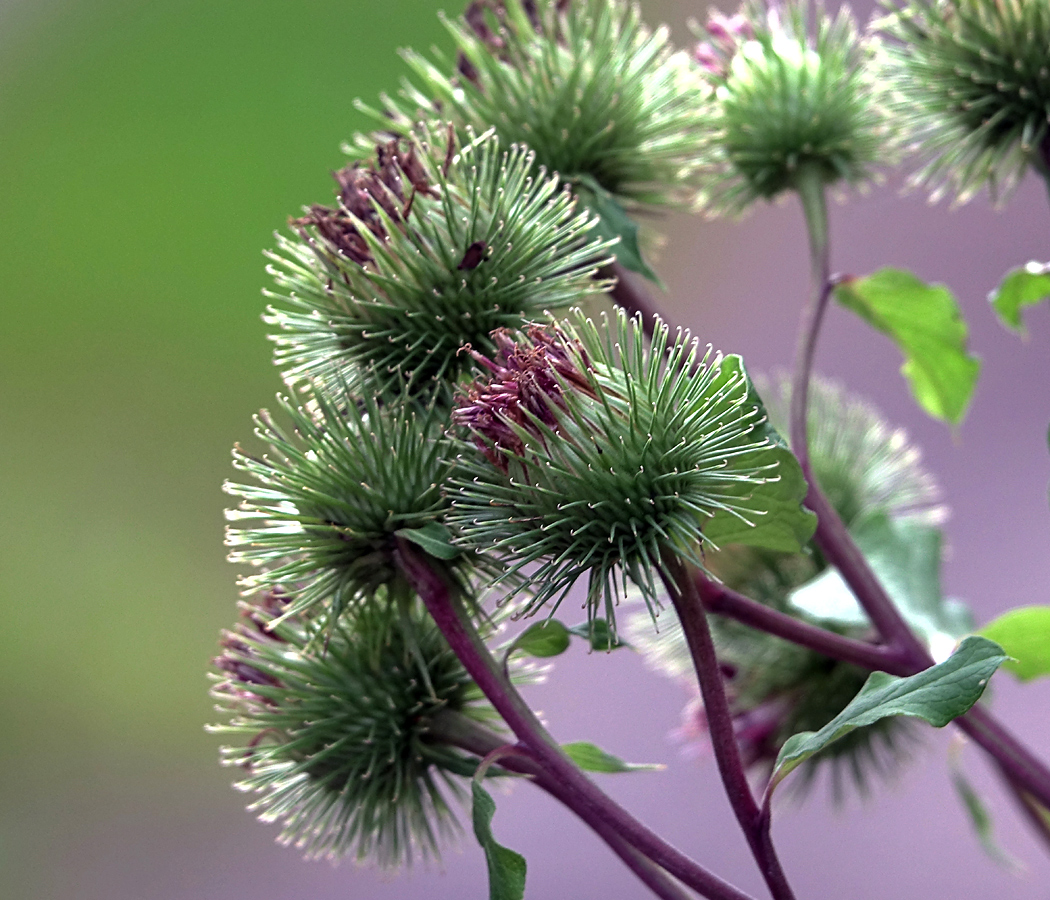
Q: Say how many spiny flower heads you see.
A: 9